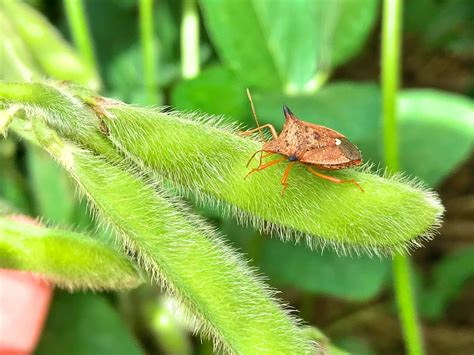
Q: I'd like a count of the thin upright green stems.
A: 4